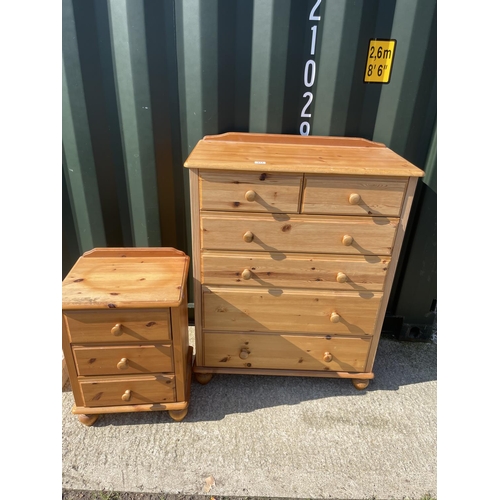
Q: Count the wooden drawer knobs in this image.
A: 12